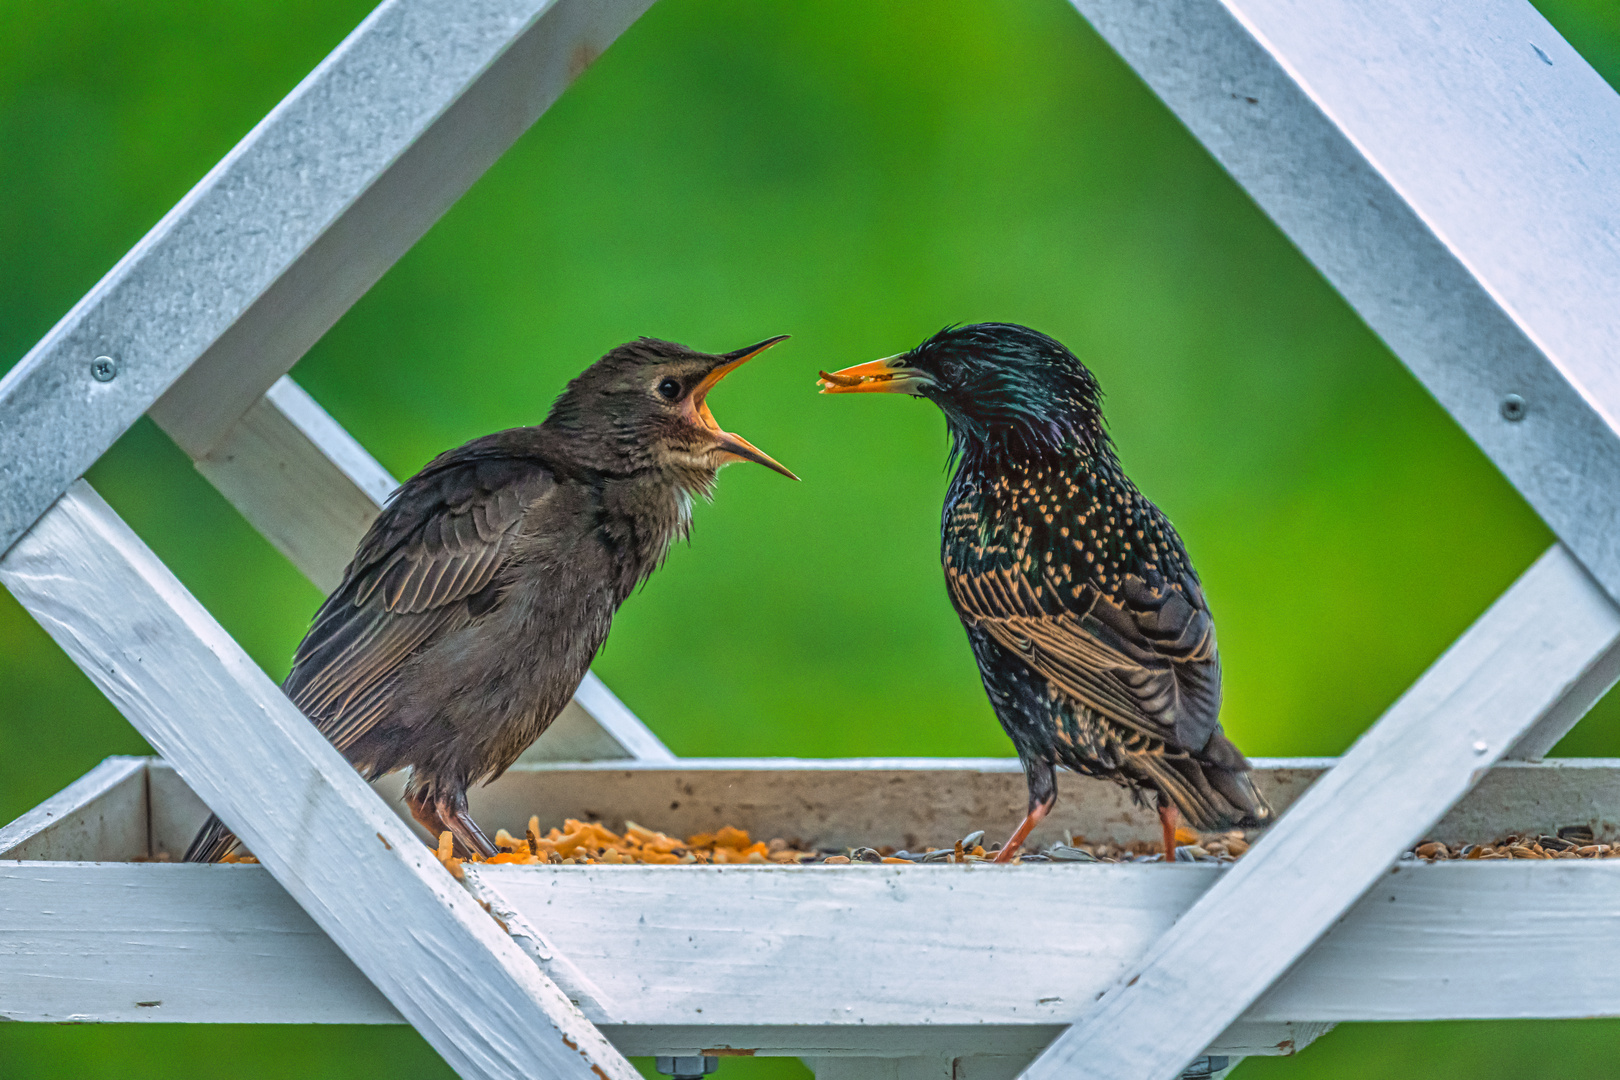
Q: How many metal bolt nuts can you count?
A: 2